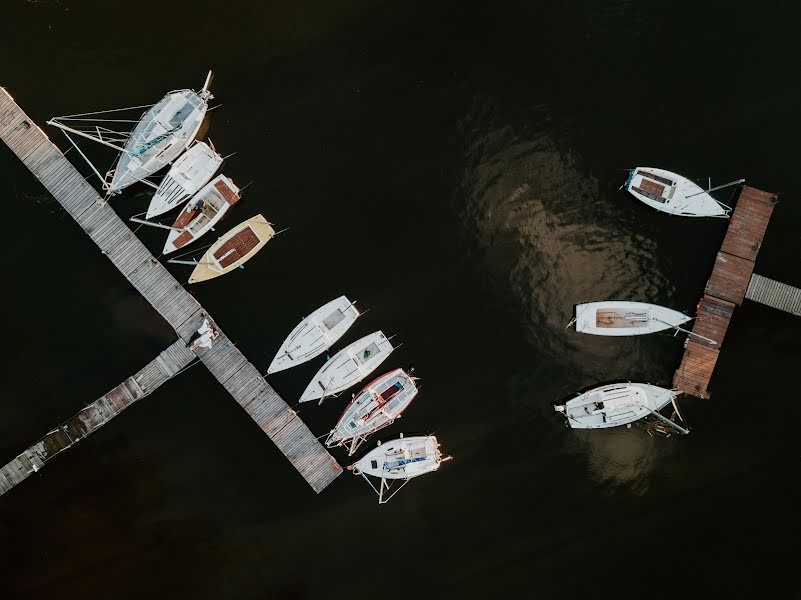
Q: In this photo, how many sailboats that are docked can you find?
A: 11